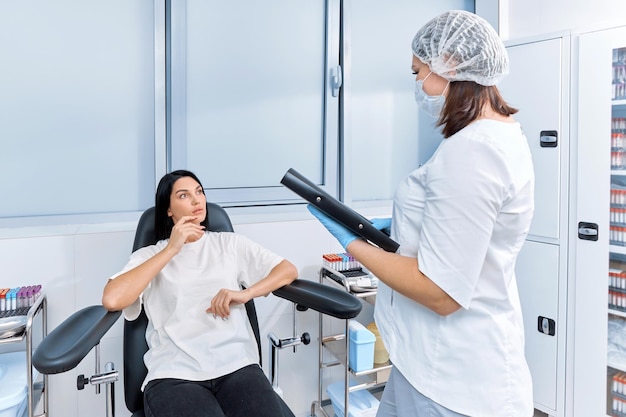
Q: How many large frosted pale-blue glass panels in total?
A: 3